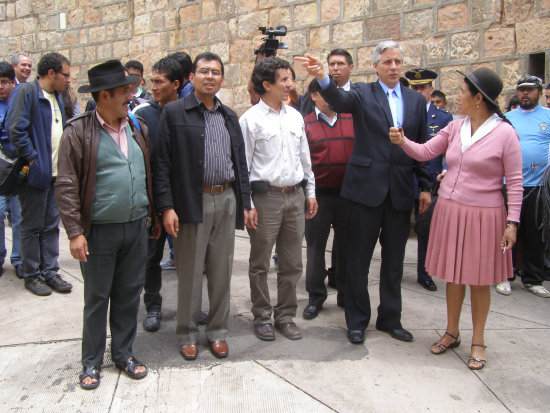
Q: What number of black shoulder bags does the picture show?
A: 1